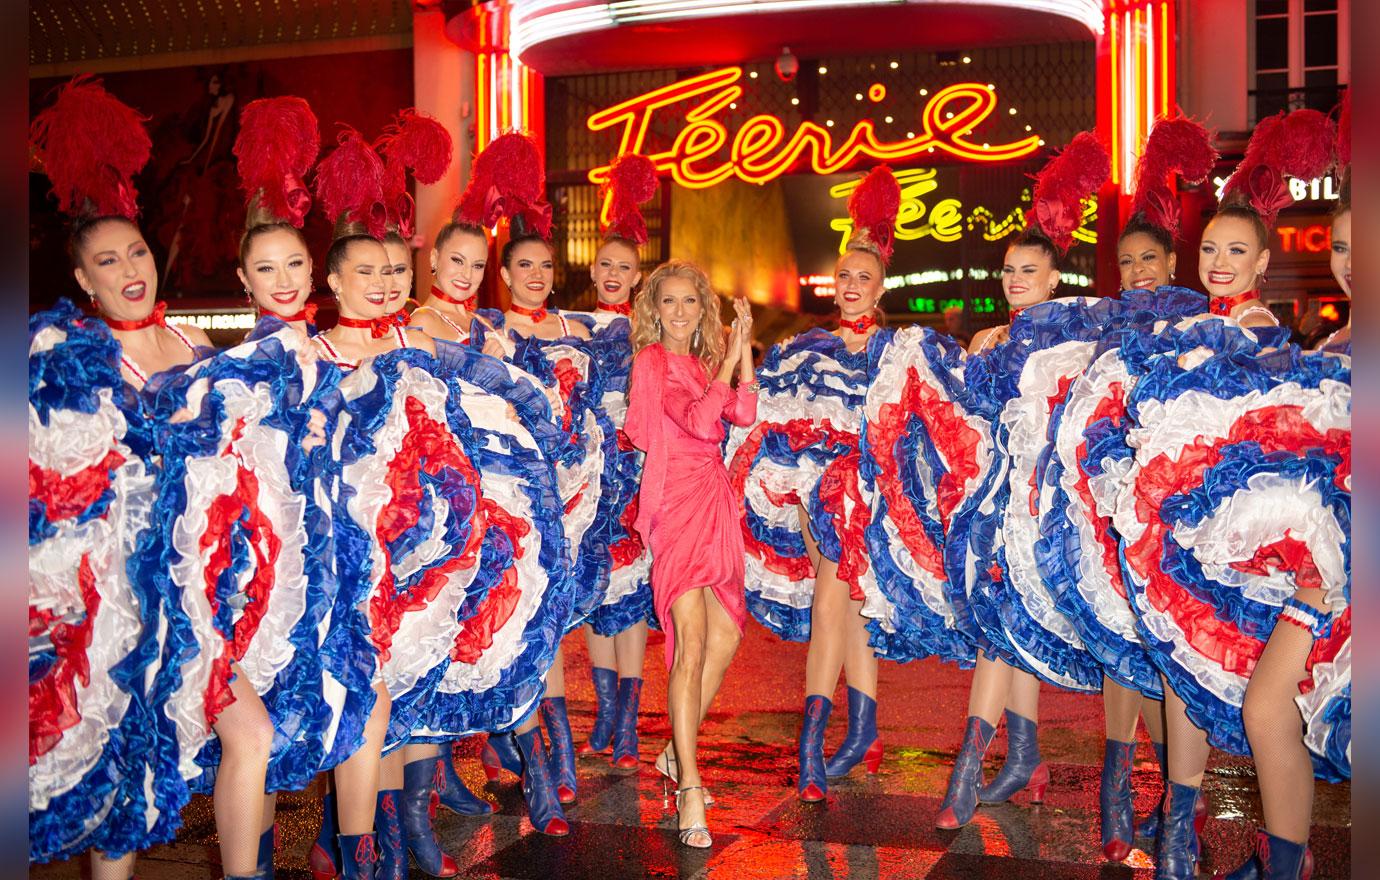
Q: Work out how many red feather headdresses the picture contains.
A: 12